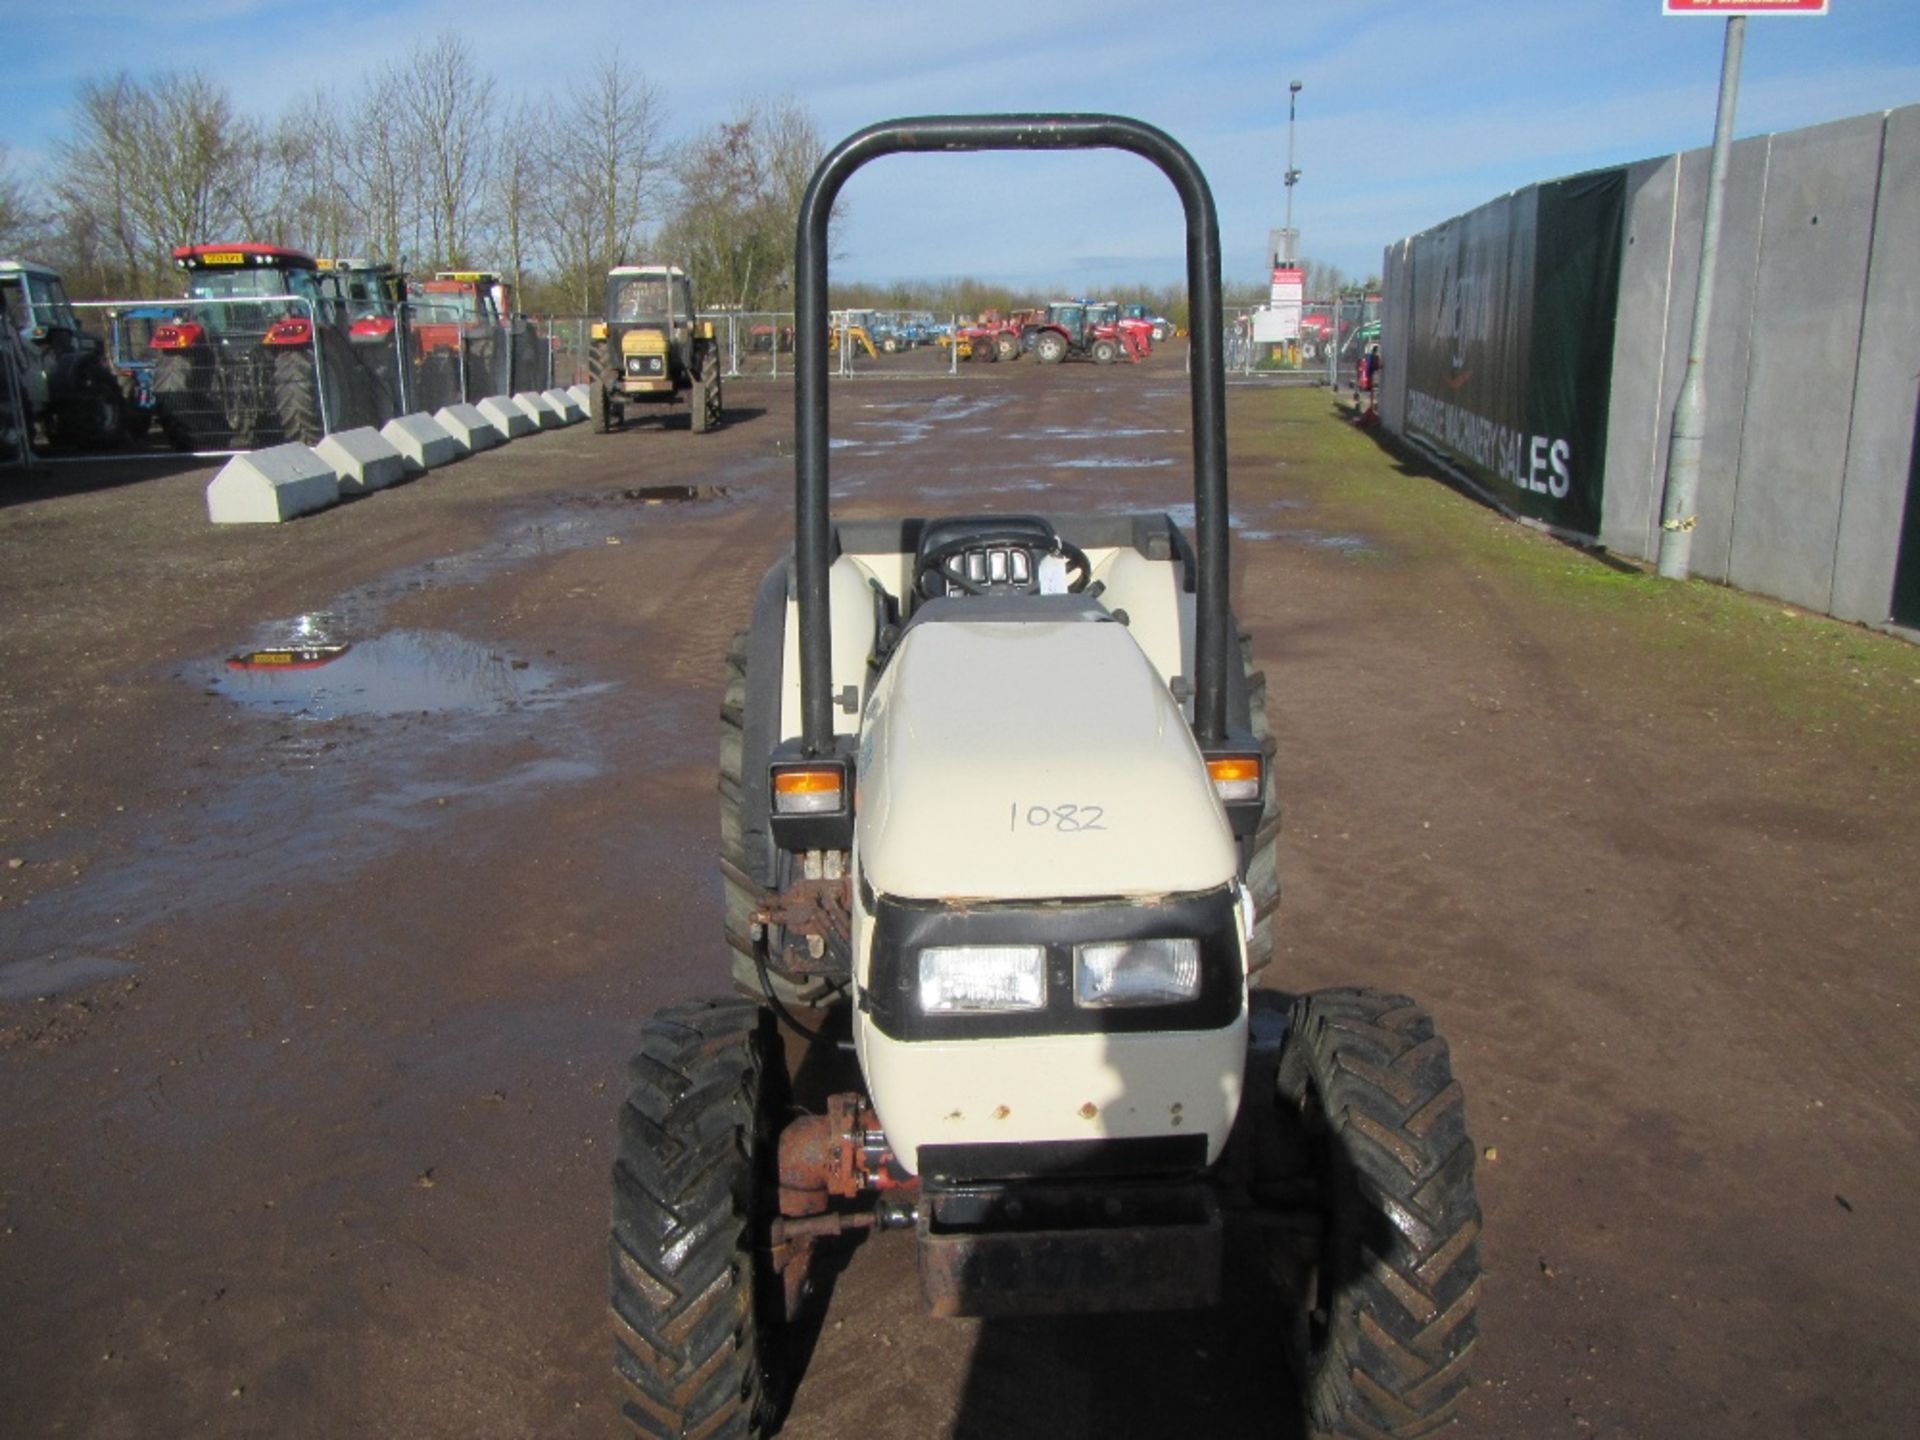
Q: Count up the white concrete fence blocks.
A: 8